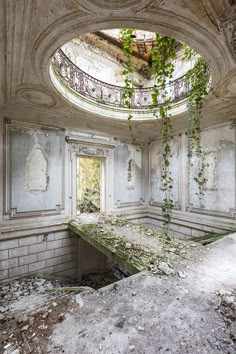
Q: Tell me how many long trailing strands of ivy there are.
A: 3